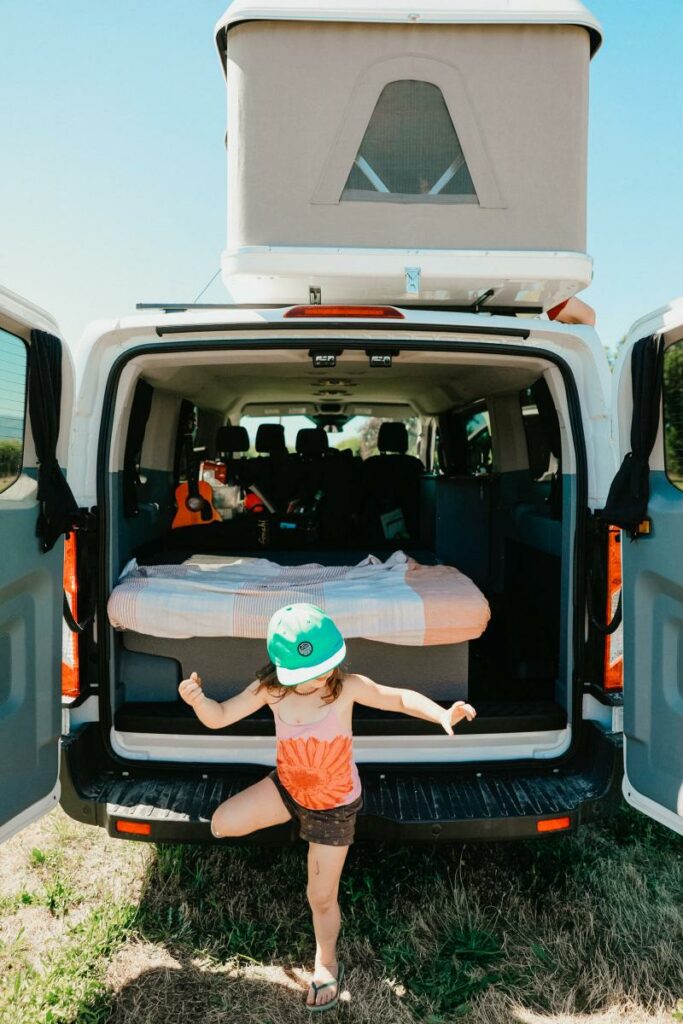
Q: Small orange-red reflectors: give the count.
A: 2